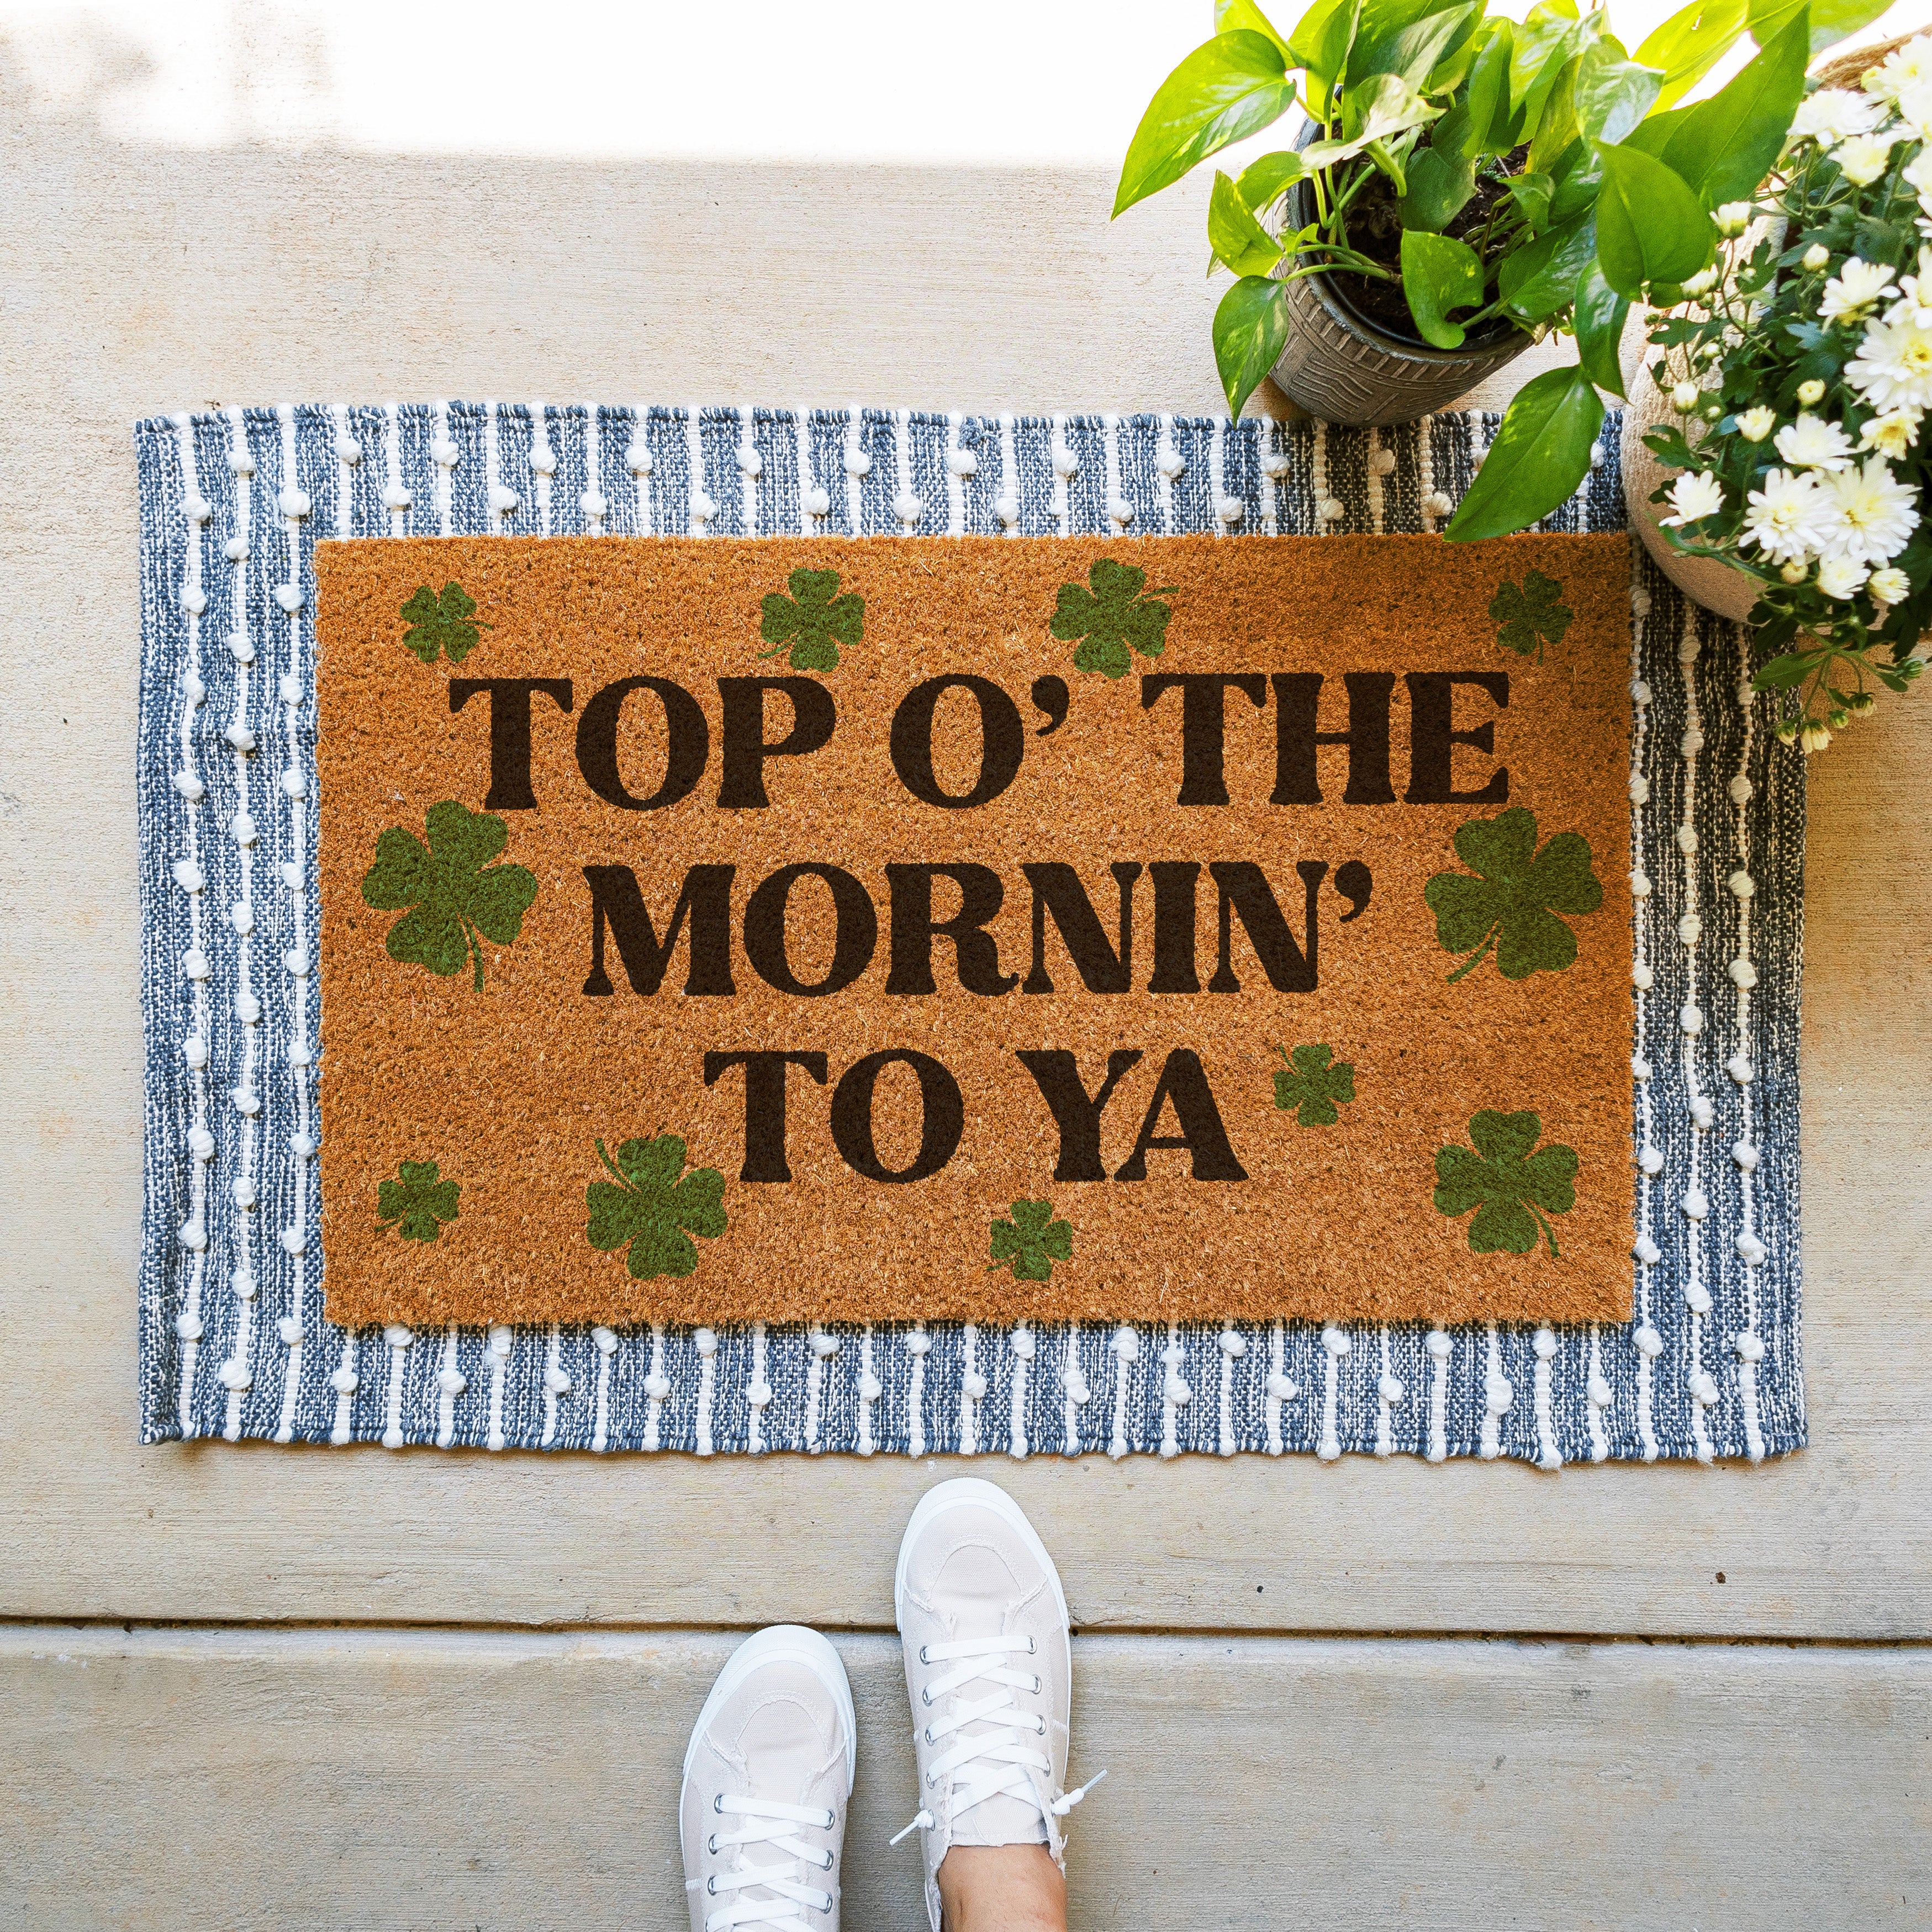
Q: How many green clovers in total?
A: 11